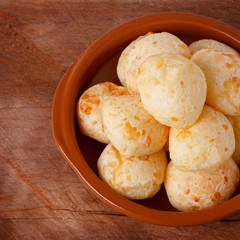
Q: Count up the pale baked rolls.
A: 10